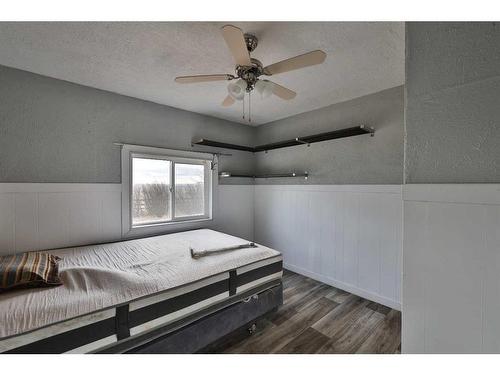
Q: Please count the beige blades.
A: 5